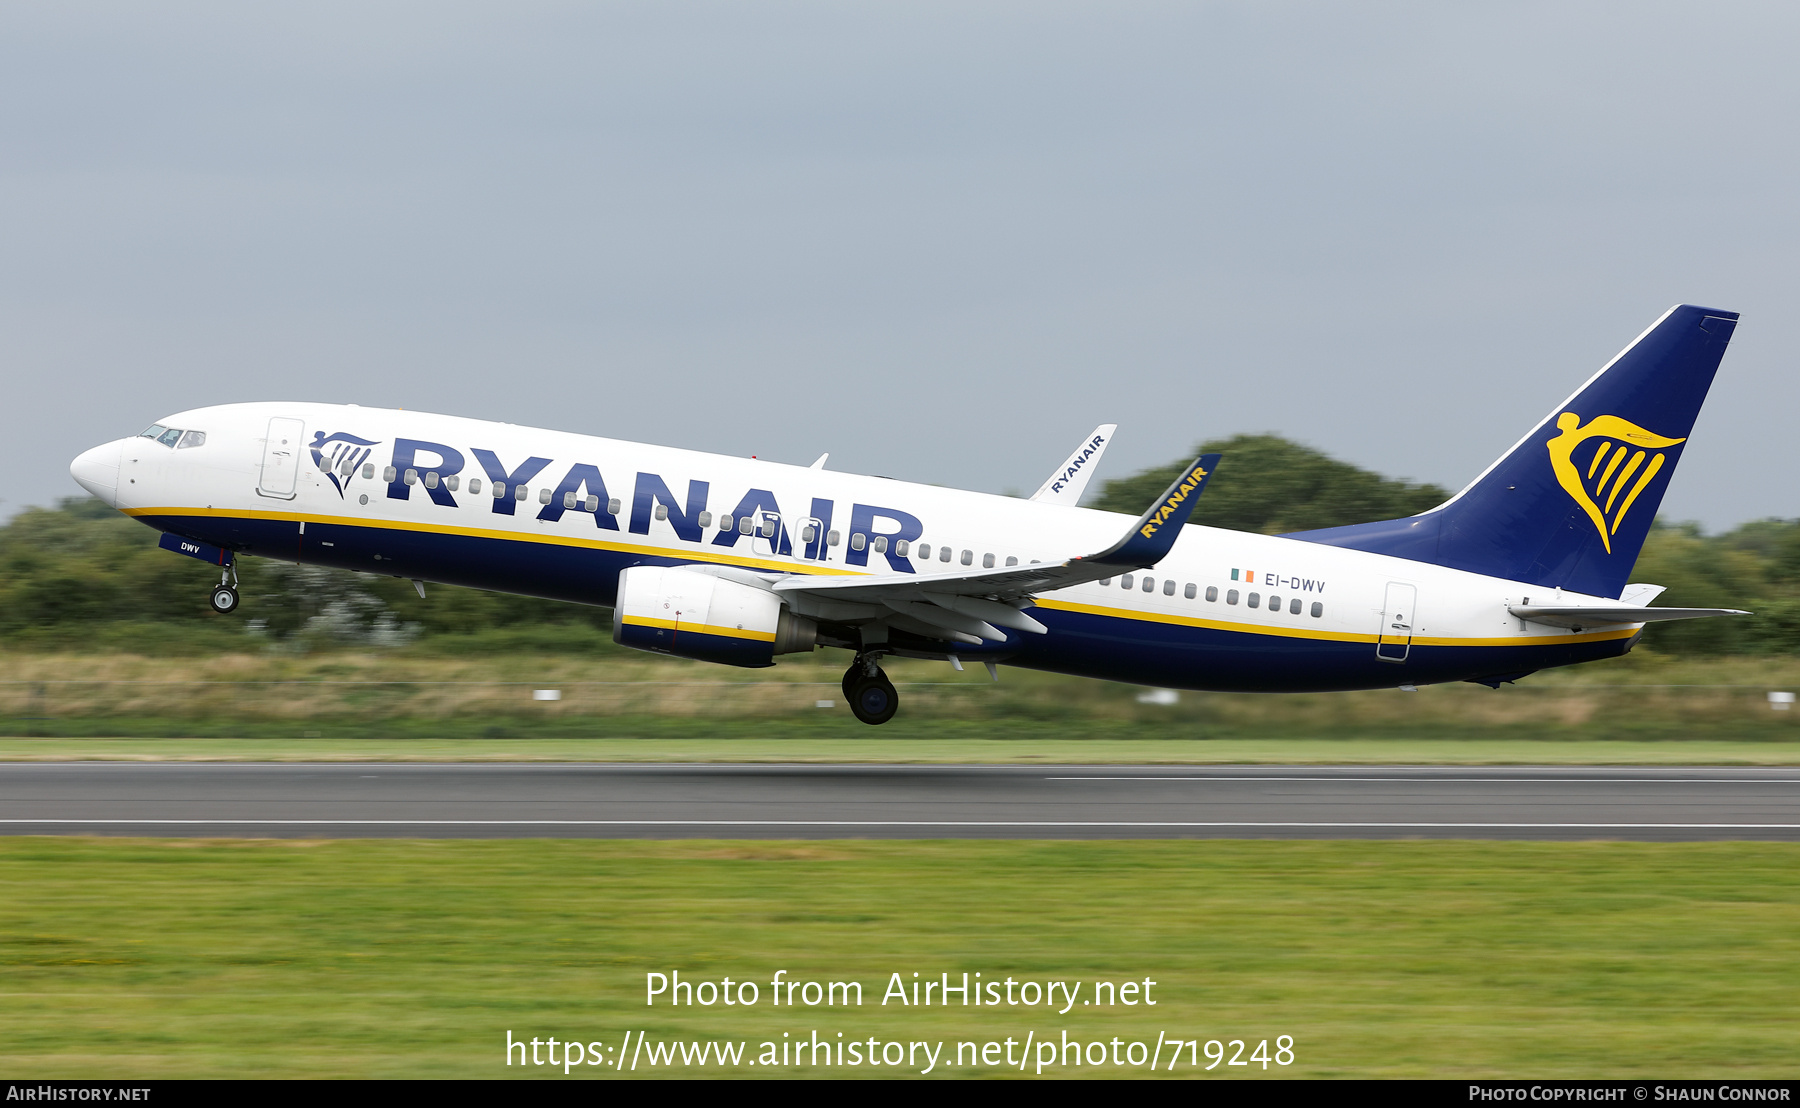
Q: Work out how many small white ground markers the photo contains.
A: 4